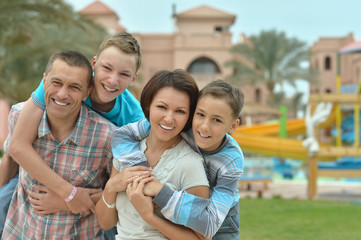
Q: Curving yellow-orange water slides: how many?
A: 1